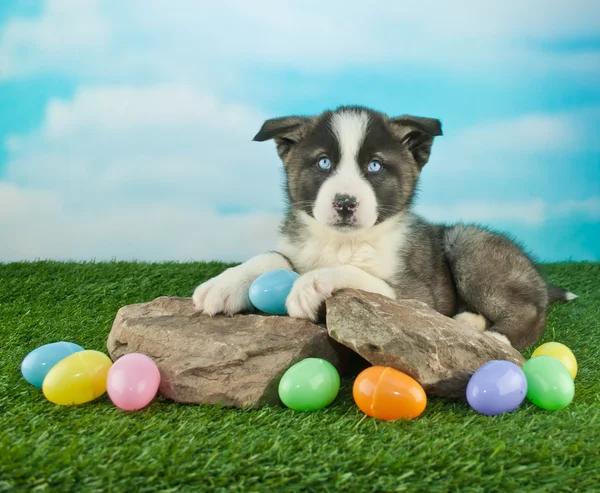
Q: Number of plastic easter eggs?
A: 9